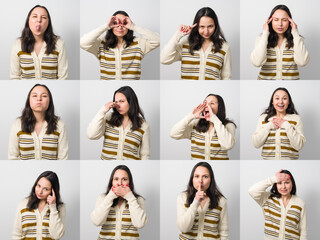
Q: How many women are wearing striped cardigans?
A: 12